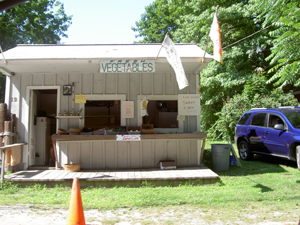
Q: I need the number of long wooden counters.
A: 1